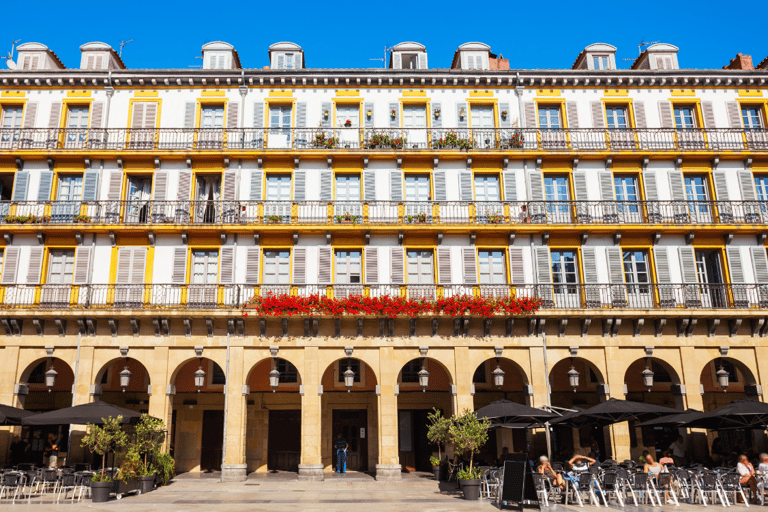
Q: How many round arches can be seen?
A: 10